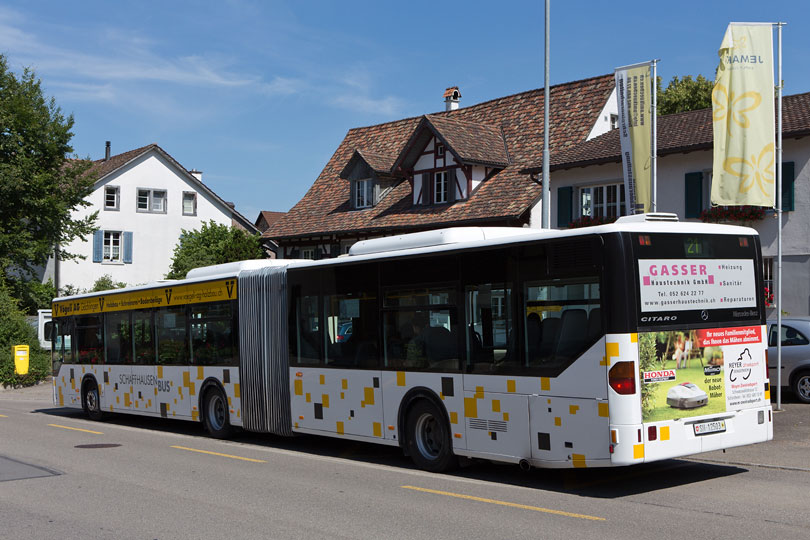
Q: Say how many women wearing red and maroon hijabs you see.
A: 0